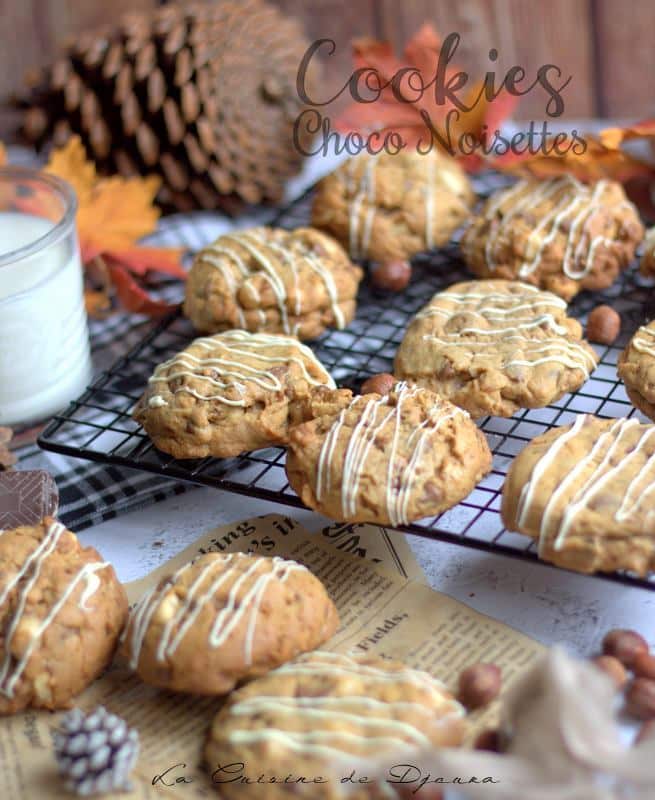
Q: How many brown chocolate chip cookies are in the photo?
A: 12